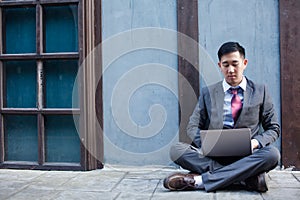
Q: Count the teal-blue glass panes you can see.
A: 6